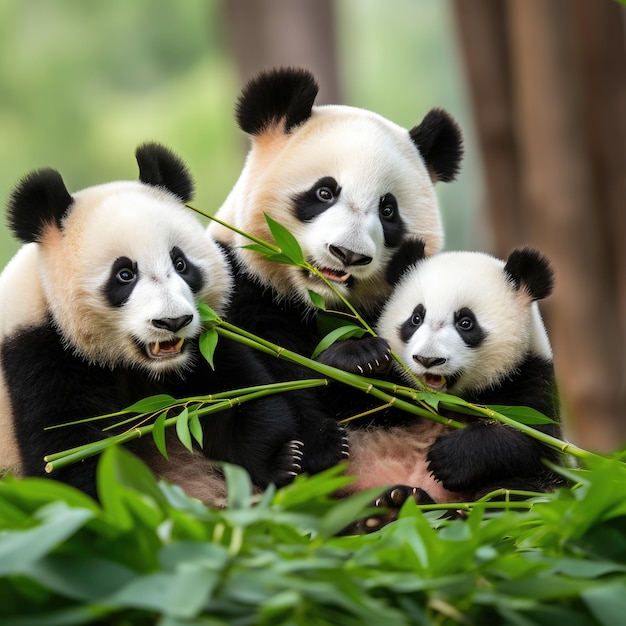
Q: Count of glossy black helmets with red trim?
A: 0